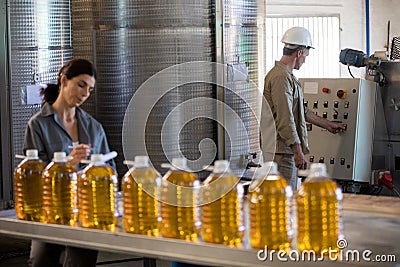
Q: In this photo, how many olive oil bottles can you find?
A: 8